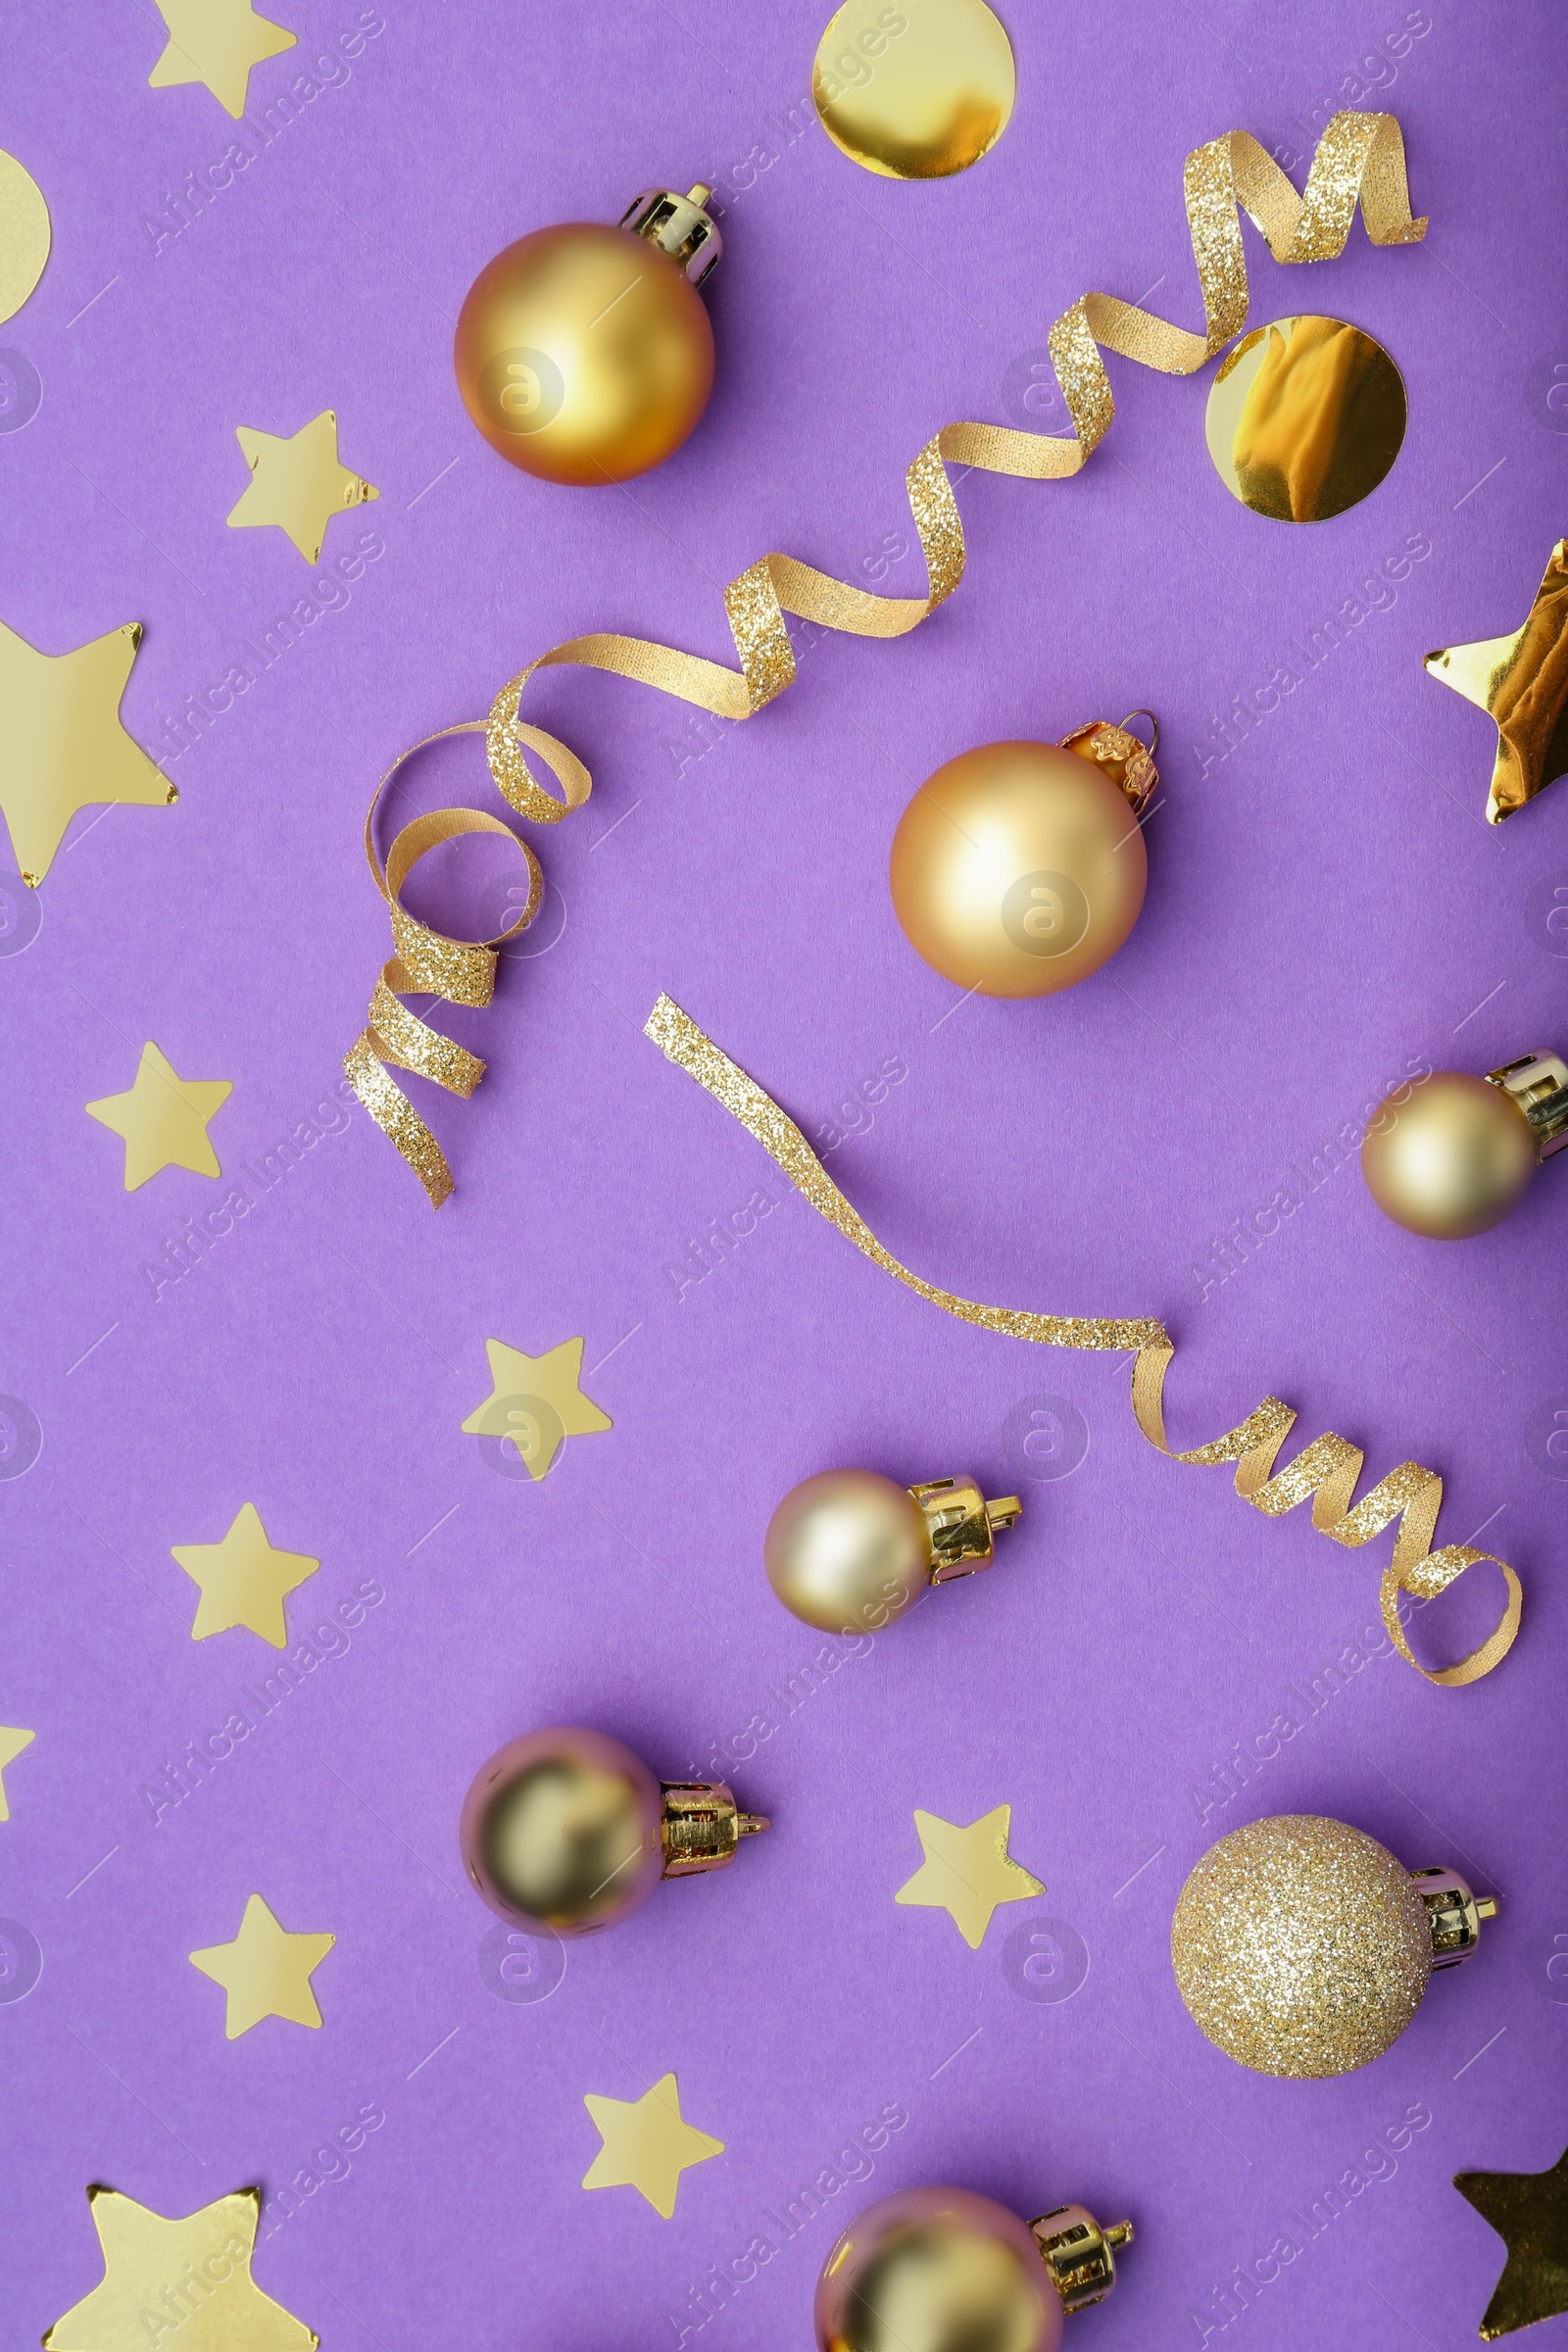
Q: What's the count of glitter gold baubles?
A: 1